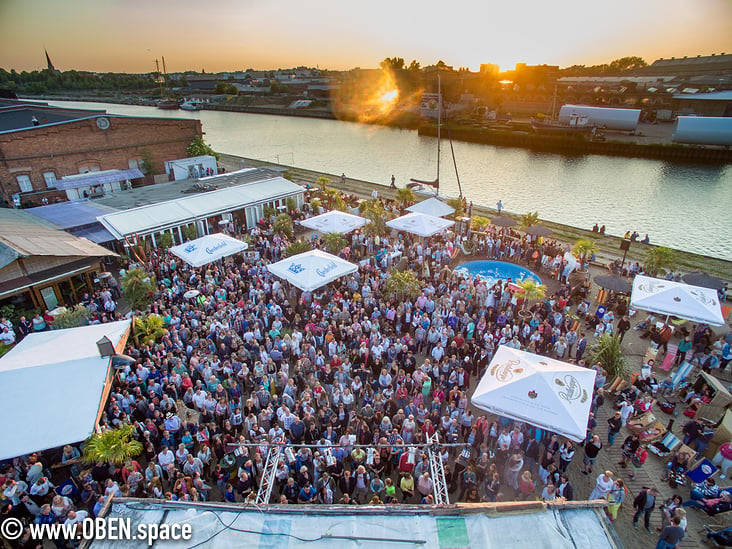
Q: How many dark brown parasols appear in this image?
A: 4